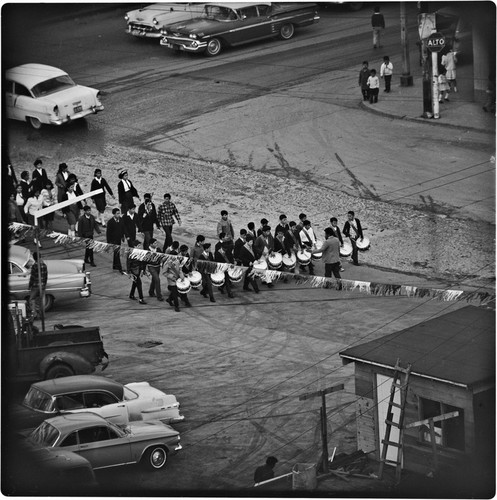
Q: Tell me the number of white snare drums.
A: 11